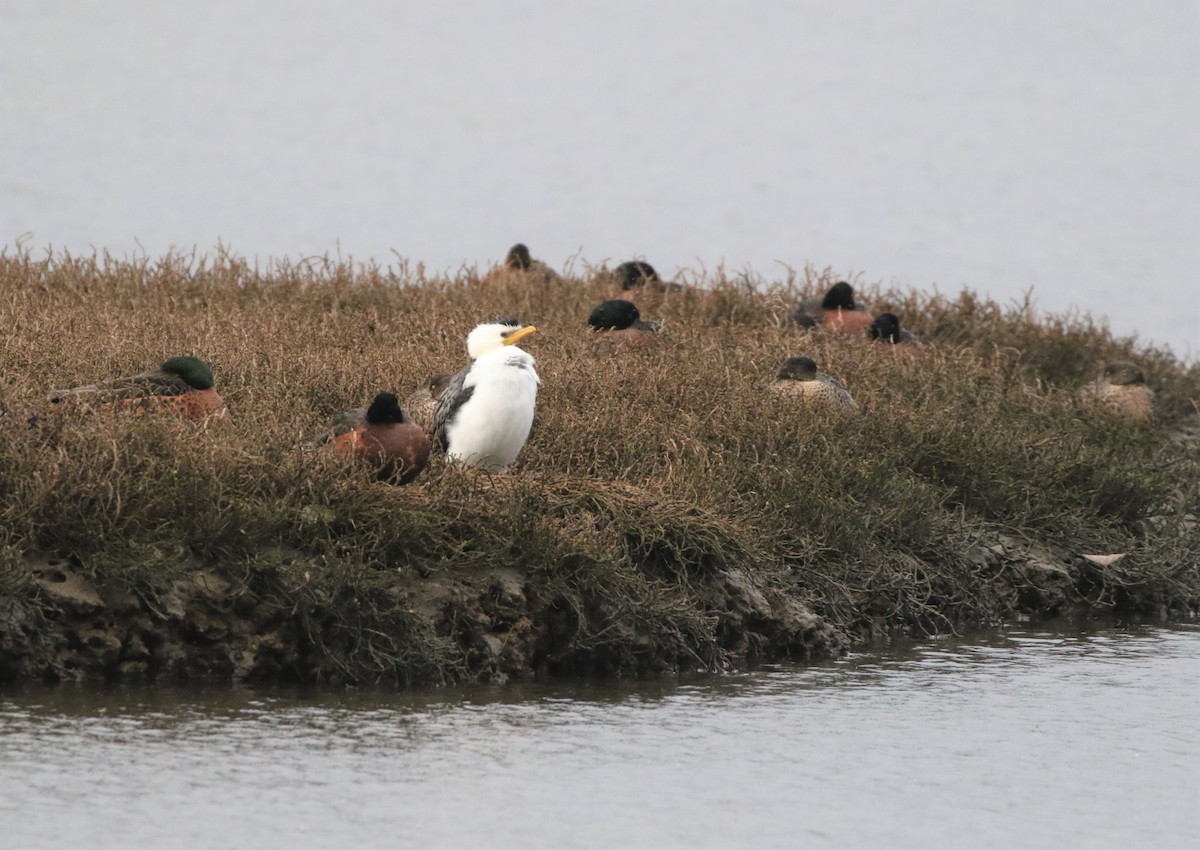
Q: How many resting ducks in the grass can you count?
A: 10